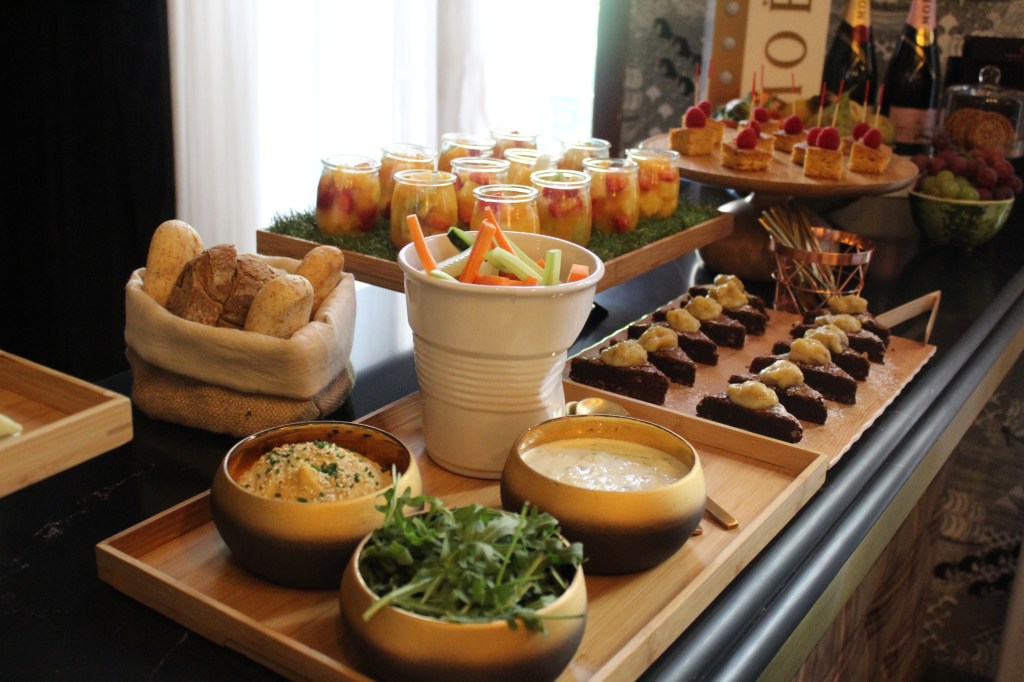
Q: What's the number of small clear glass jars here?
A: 12